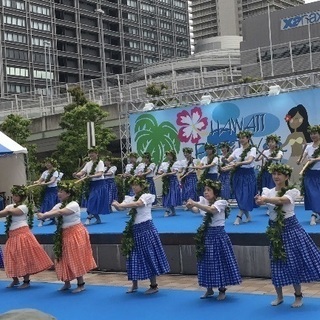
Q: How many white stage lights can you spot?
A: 3